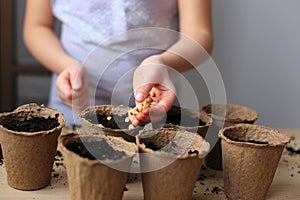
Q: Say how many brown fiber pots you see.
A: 7